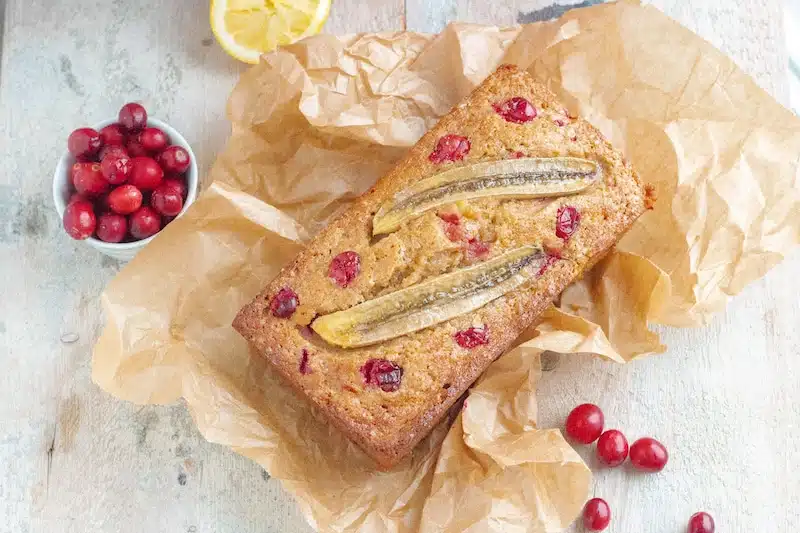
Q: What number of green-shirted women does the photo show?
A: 0